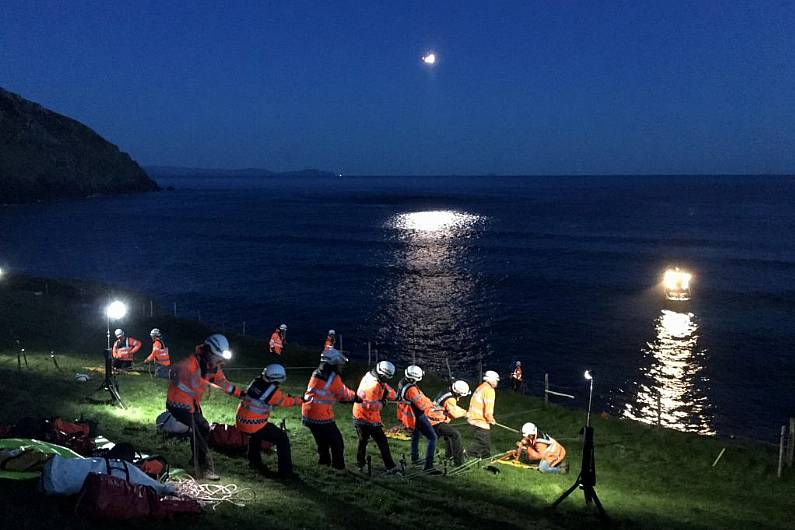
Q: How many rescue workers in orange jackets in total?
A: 13